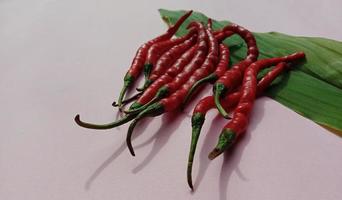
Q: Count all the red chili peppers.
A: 10